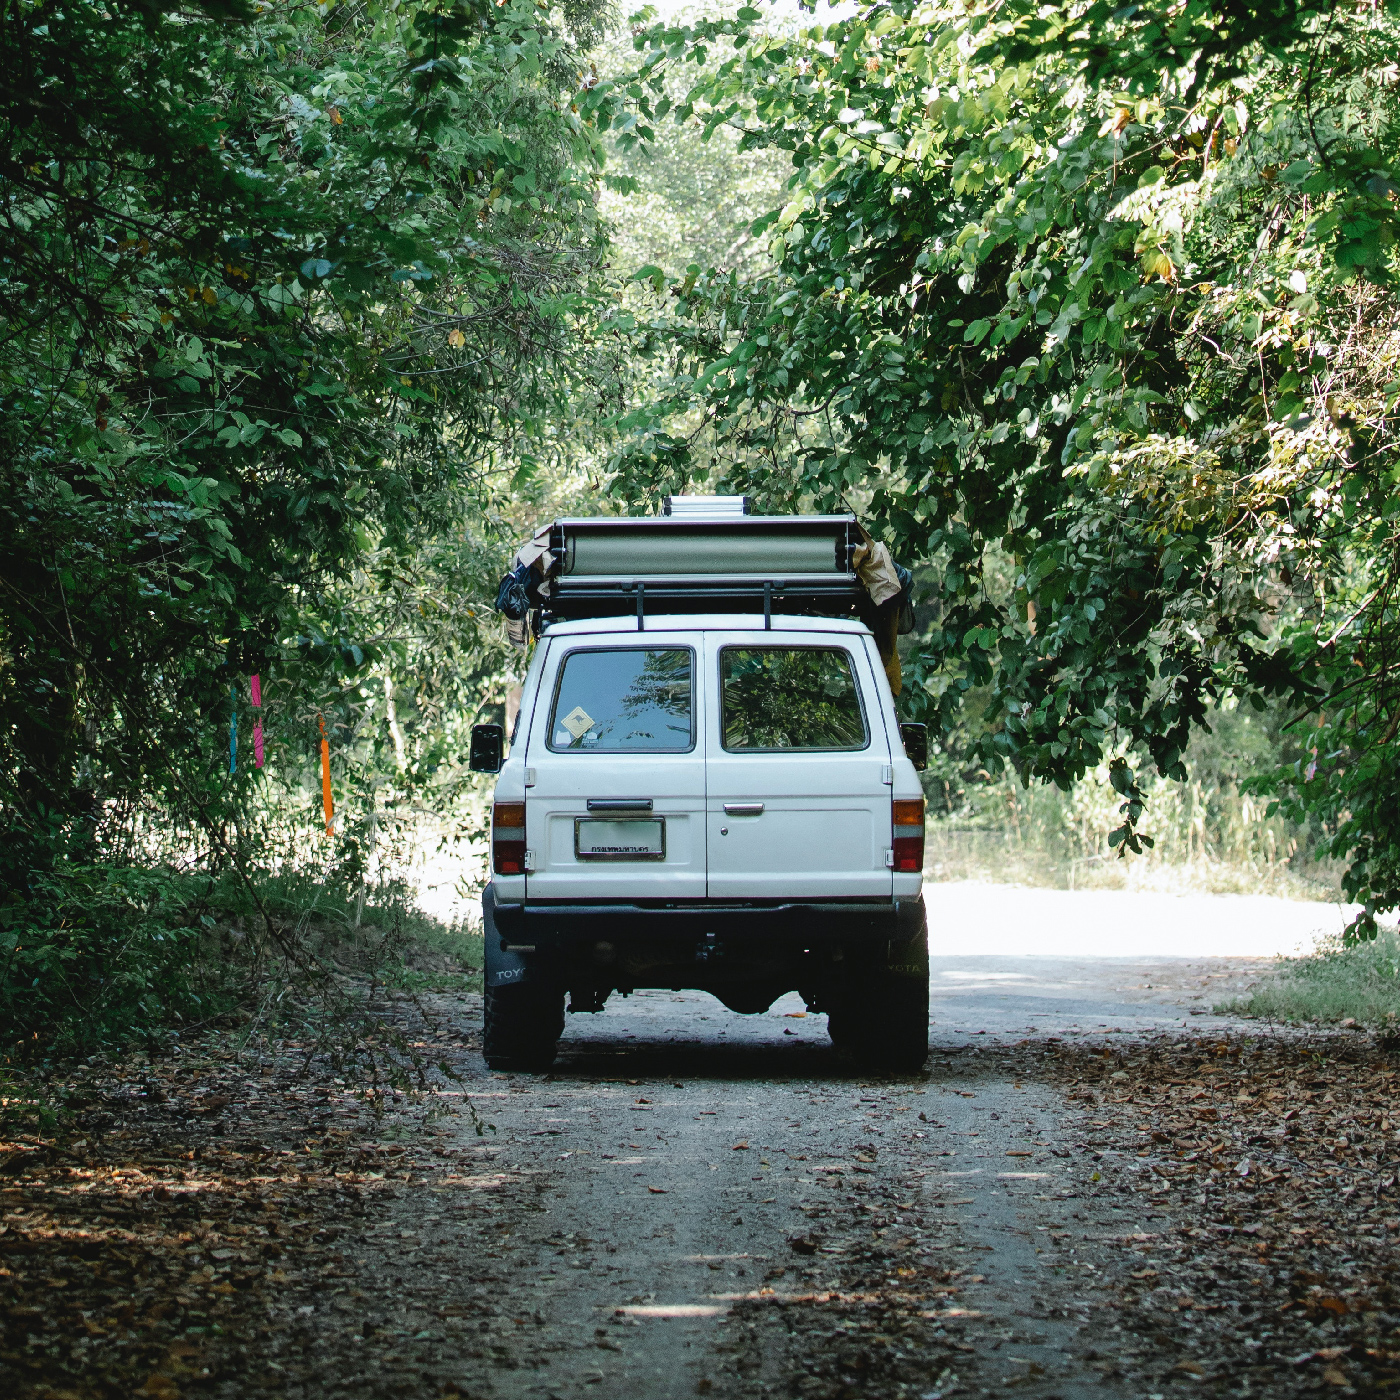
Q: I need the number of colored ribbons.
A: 3